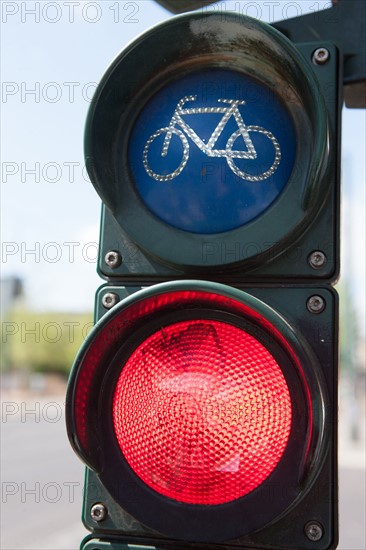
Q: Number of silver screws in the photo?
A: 7